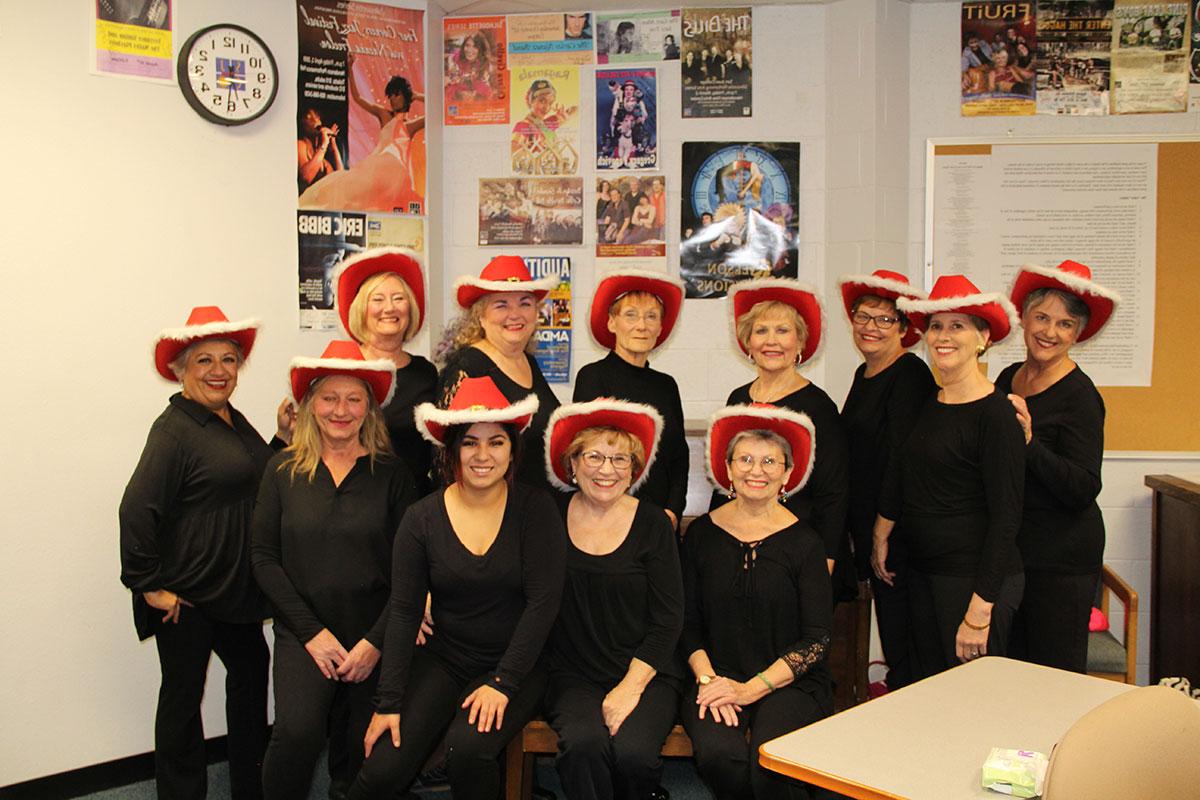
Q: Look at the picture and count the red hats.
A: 12